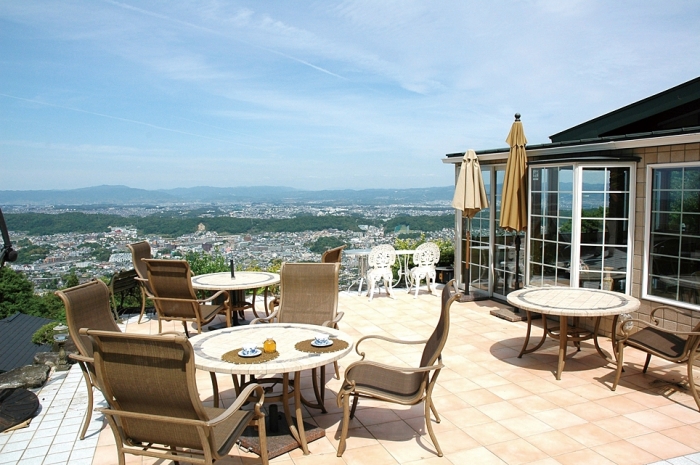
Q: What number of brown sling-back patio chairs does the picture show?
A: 8